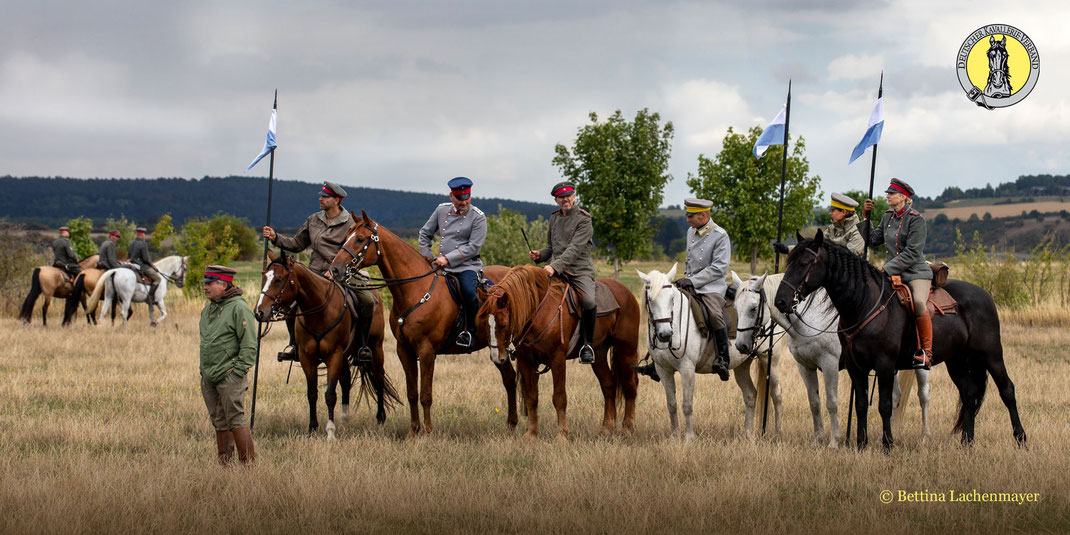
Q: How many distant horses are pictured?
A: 3